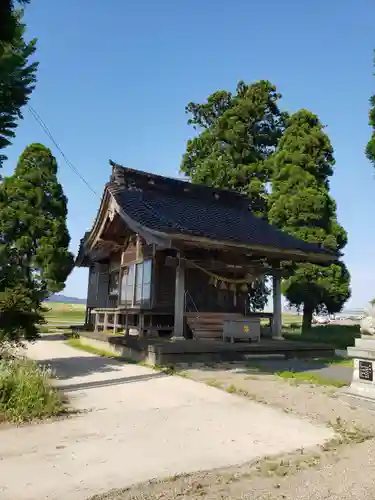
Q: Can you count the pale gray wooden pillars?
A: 2